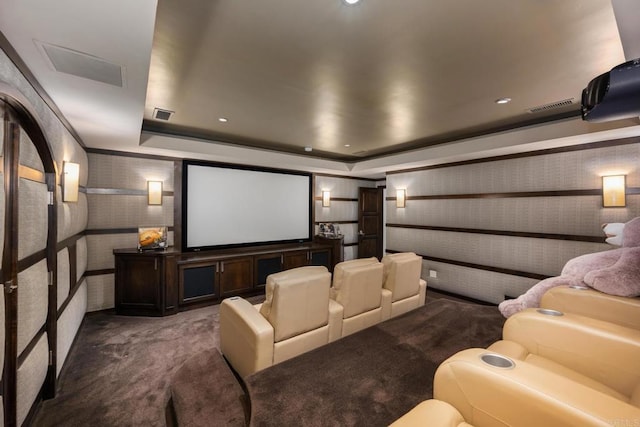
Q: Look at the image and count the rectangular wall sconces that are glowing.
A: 5